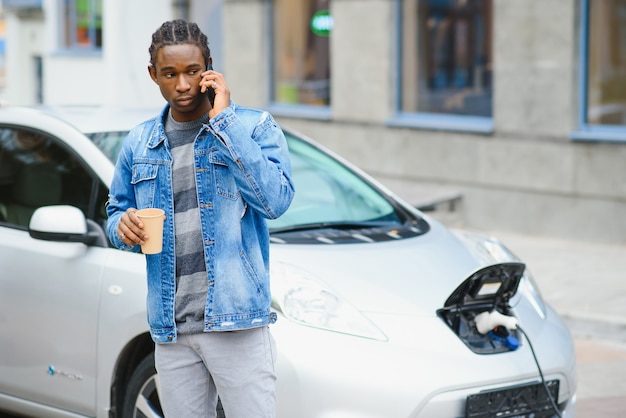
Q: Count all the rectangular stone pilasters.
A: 3